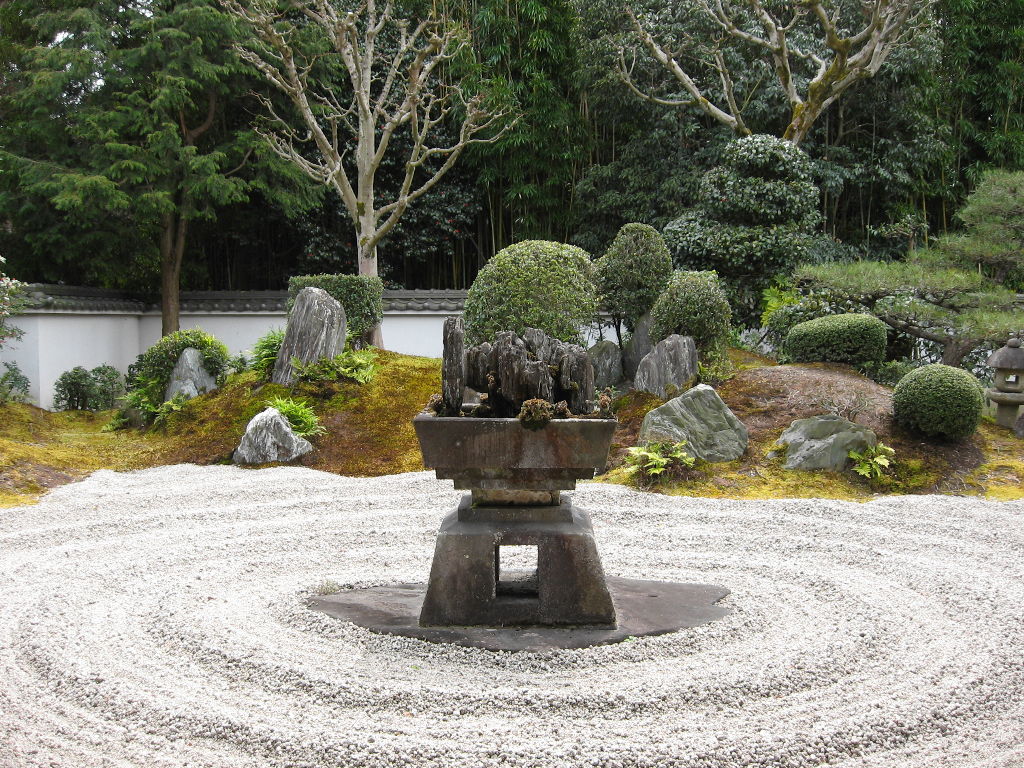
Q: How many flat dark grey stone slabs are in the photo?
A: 1